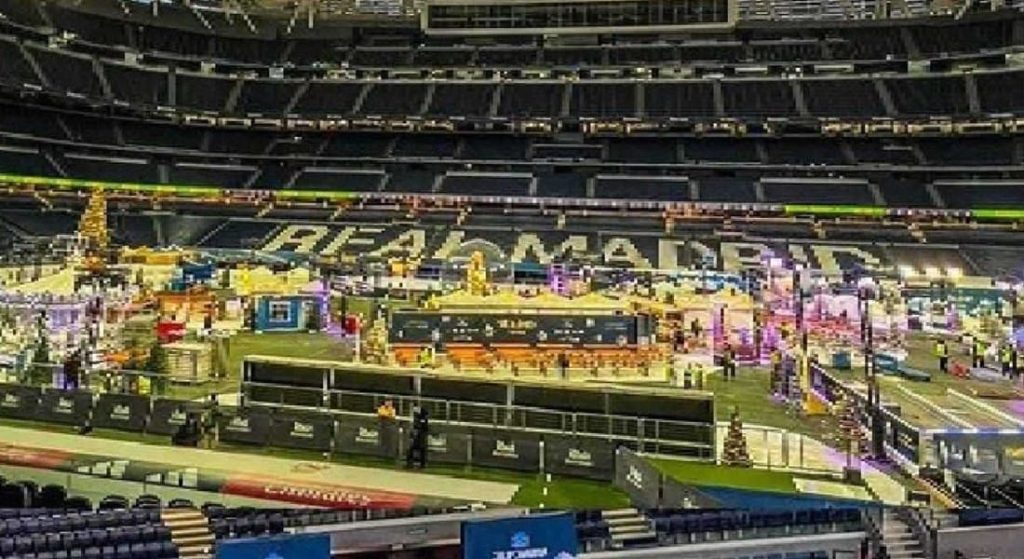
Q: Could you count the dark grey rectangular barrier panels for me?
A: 12